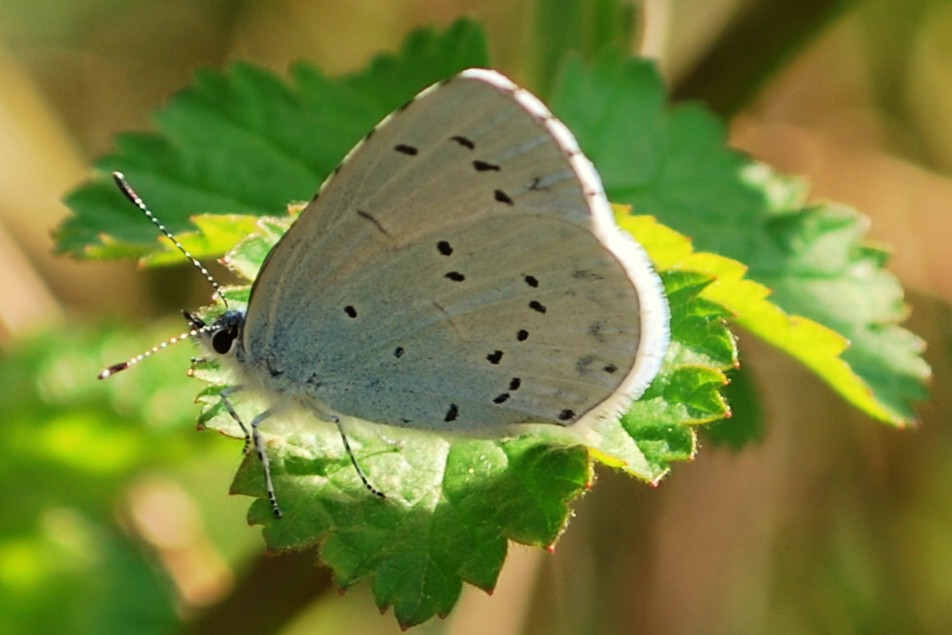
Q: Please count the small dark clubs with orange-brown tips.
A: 2